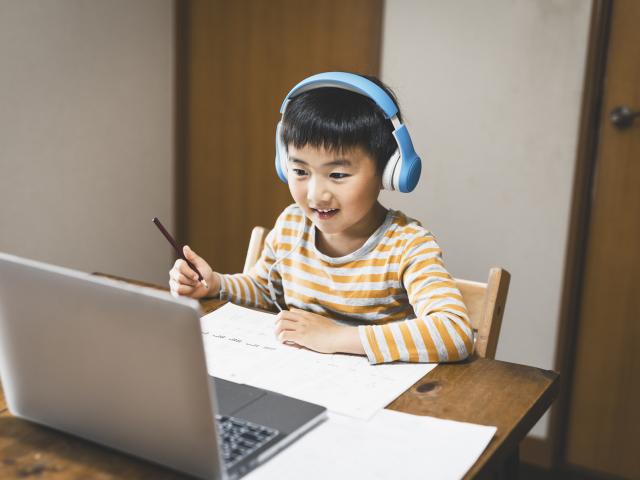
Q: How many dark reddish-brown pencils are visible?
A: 1